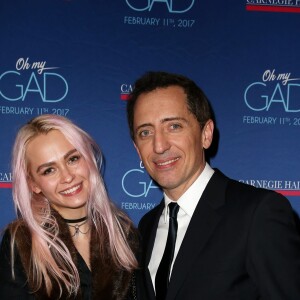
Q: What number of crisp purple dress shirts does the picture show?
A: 0